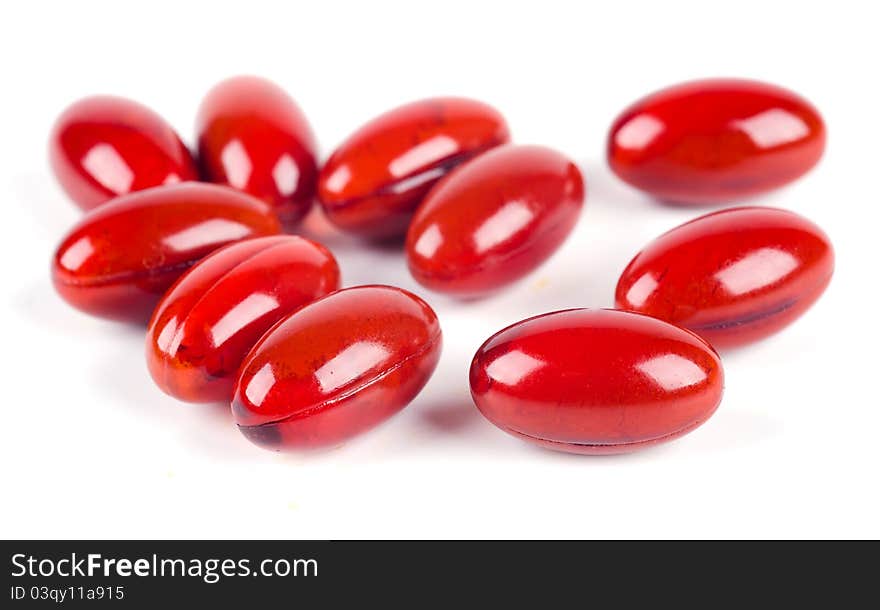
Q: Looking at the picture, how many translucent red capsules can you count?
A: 10